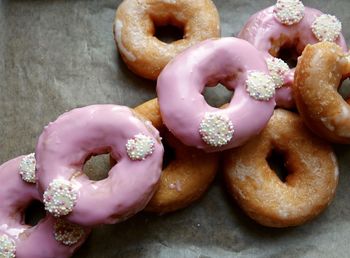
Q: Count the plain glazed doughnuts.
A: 4